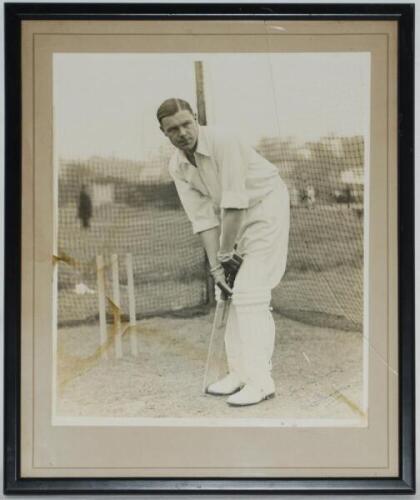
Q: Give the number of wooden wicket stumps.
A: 3